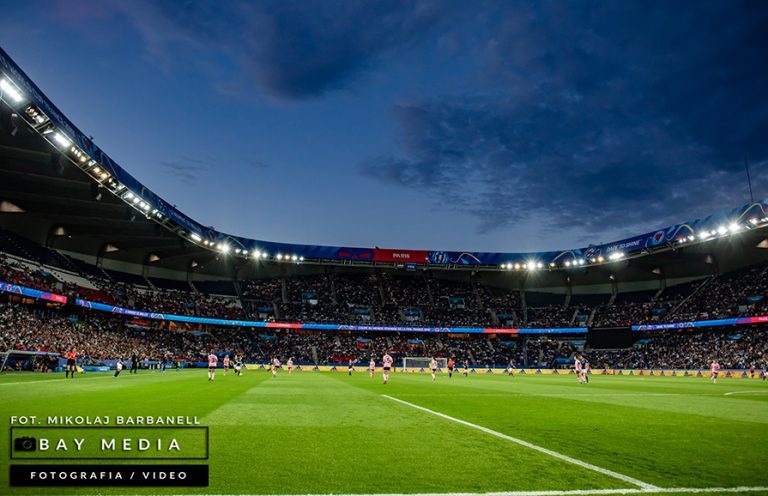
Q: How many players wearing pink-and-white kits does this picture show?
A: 9